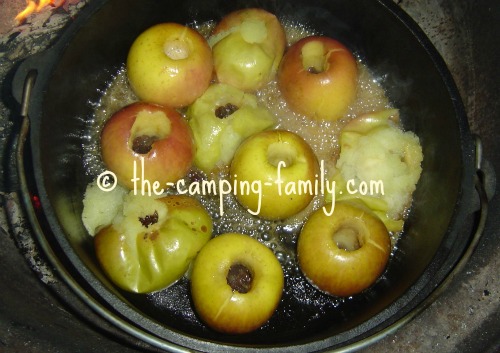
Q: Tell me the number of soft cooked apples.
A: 4